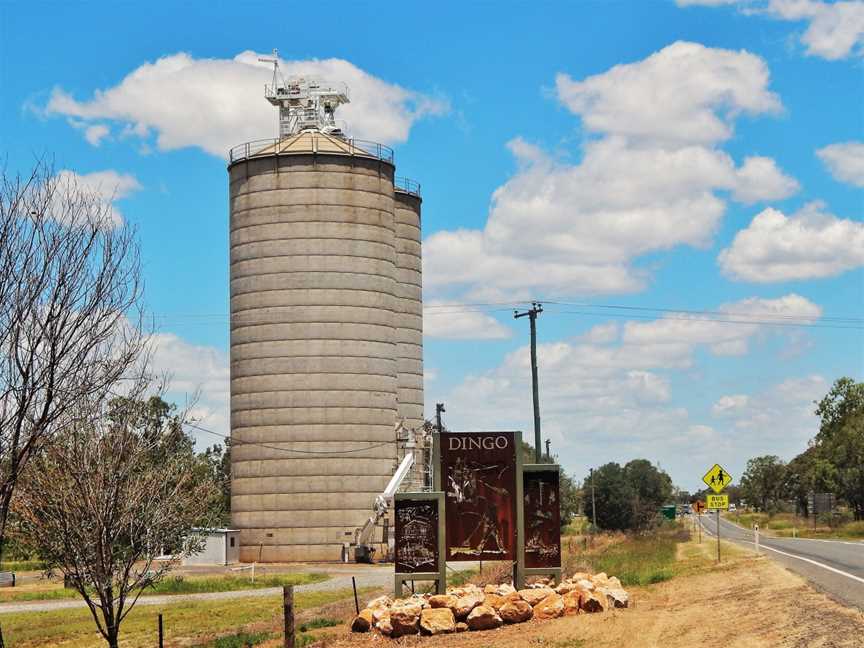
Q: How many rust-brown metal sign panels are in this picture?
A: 3